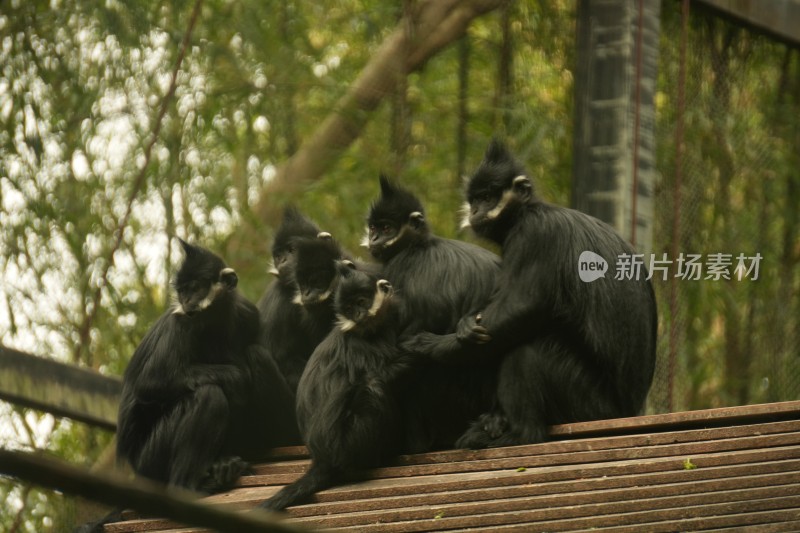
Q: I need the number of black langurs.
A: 6